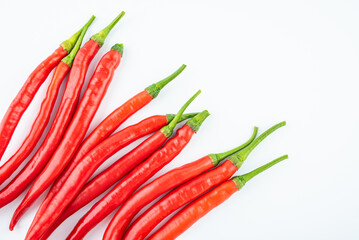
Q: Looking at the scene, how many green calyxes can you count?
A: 11